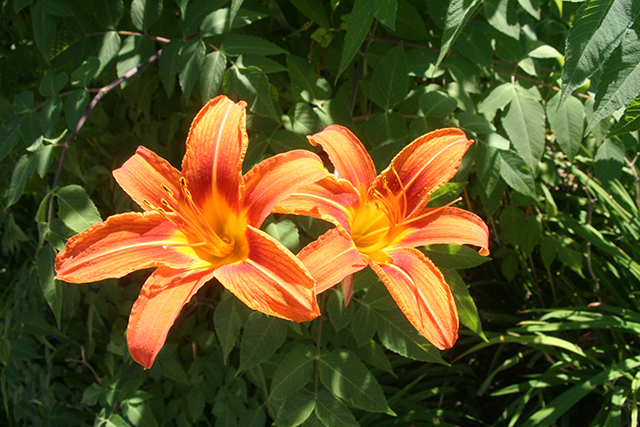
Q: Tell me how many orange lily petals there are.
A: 12